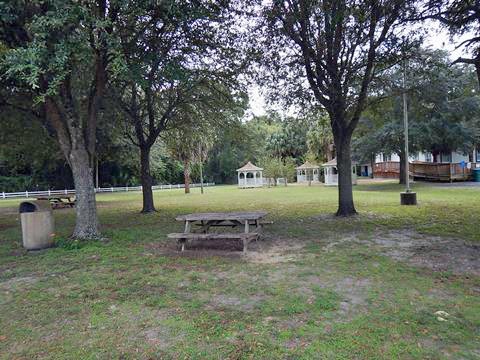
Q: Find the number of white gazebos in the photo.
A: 3